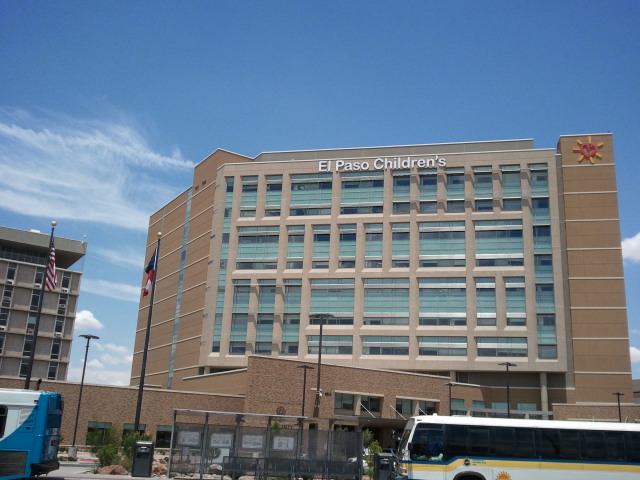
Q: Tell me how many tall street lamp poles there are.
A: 6